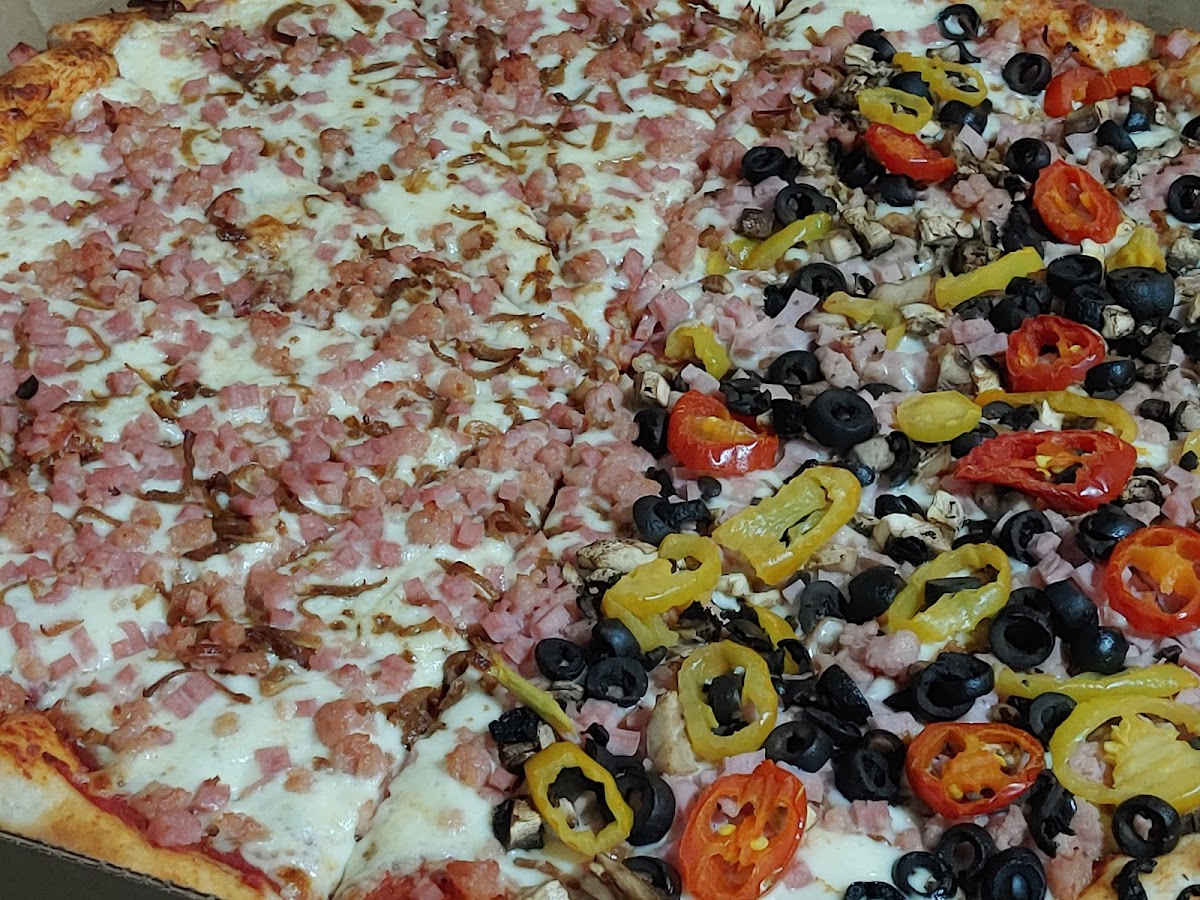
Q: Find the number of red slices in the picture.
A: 9